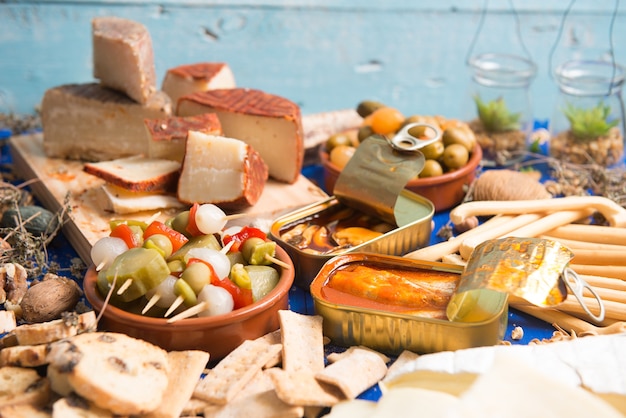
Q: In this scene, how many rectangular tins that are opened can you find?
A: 2